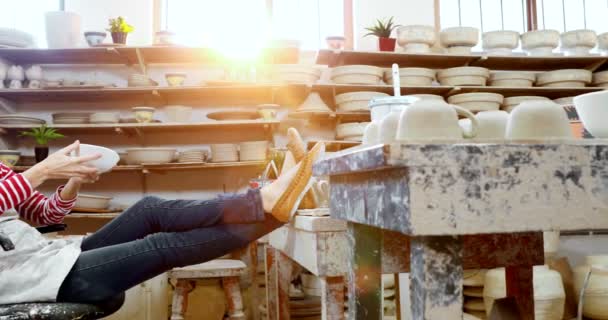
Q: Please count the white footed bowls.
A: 6